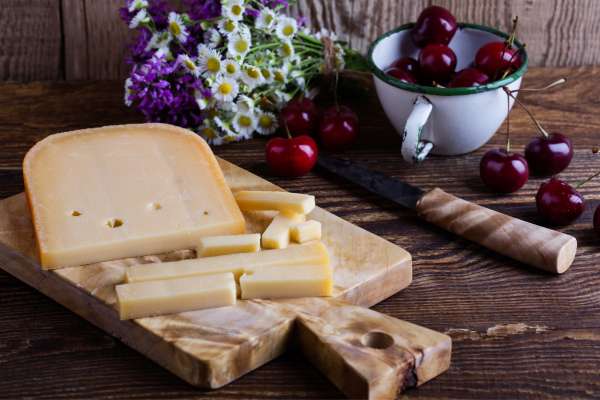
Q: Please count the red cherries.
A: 13